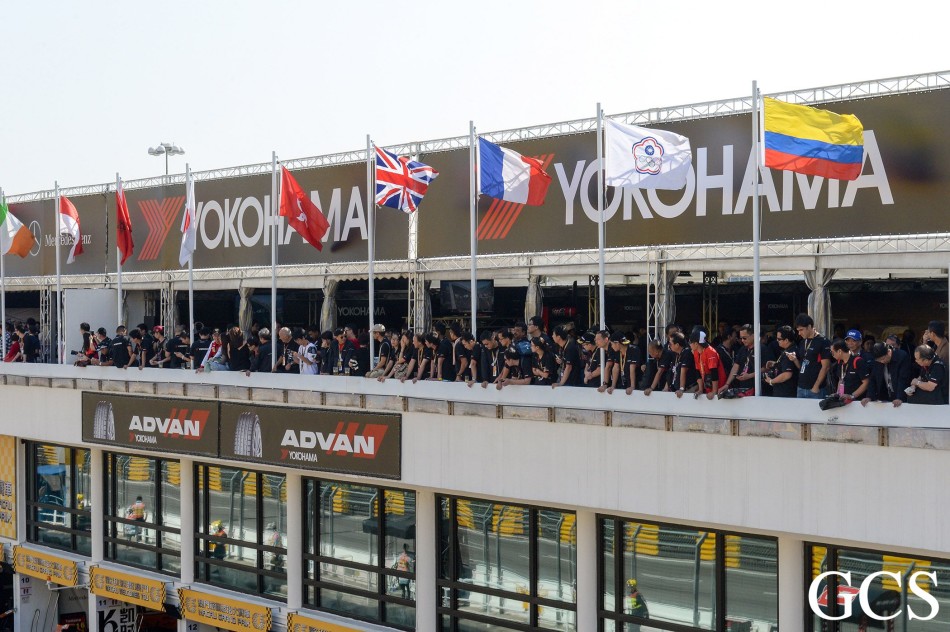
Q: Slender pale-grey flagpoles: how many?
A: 9